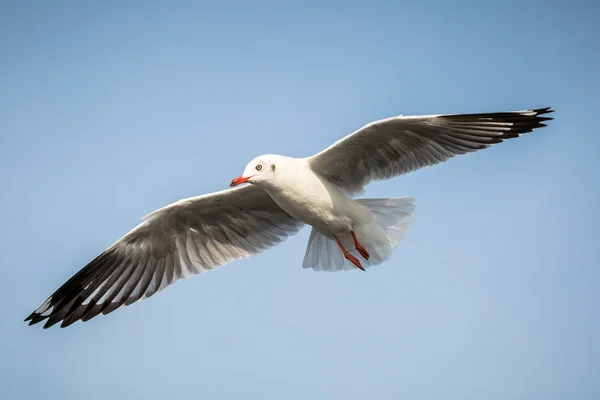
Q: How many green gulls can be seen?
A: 0